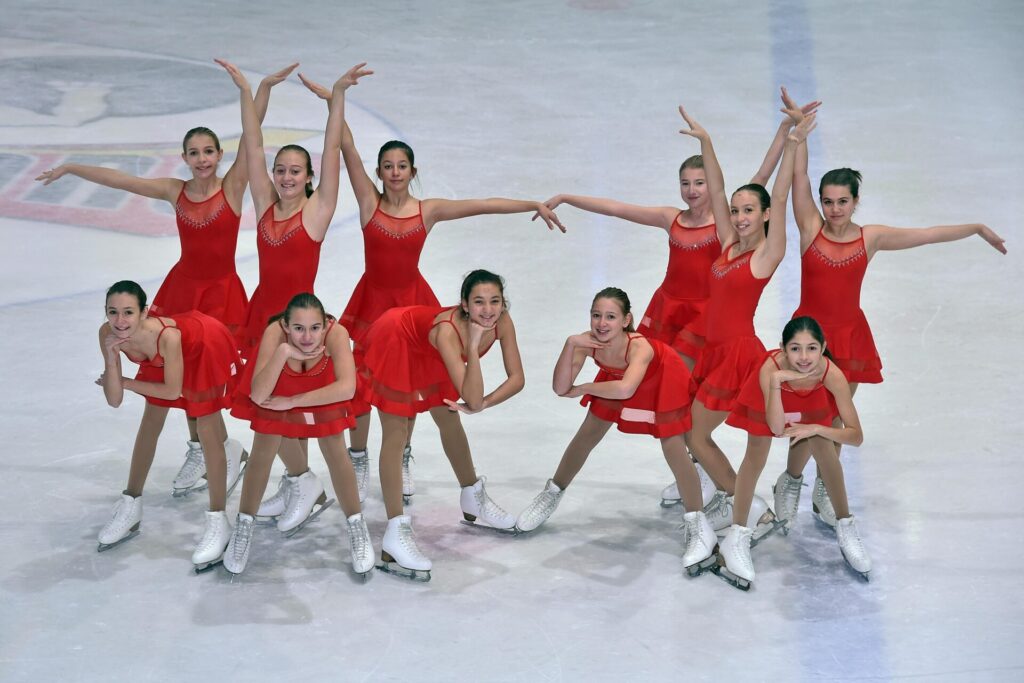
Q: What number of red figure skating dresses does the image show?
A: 11